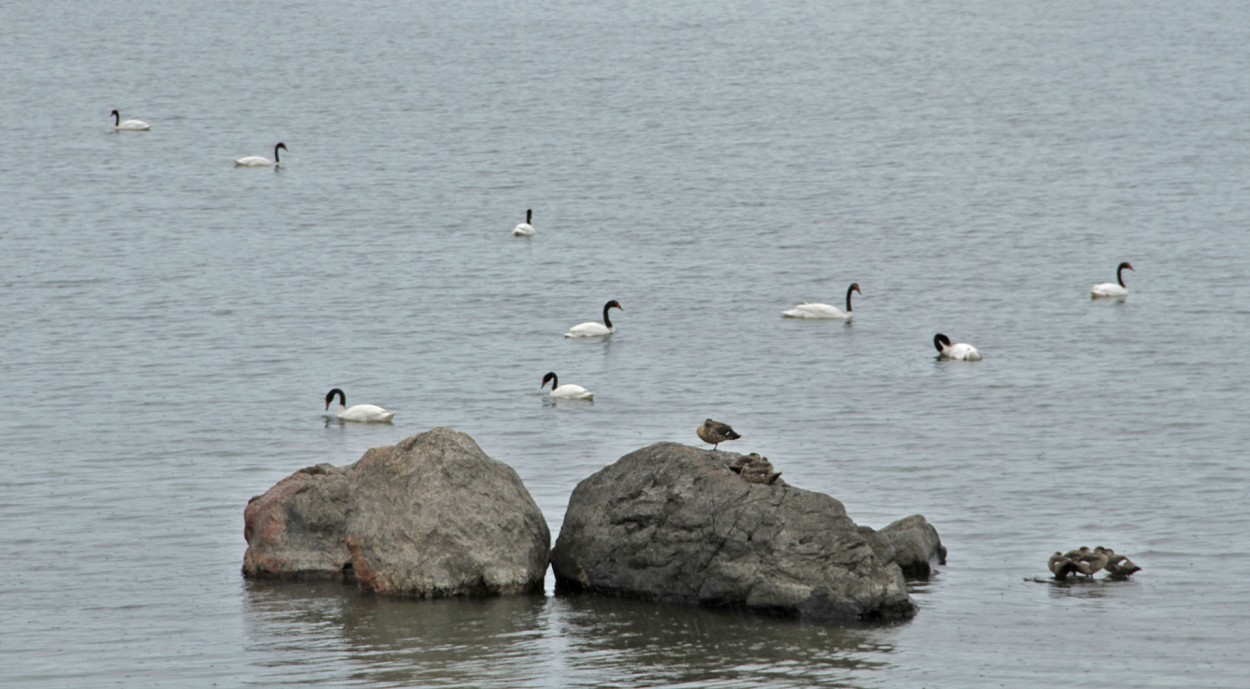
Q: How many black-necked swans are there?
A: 9